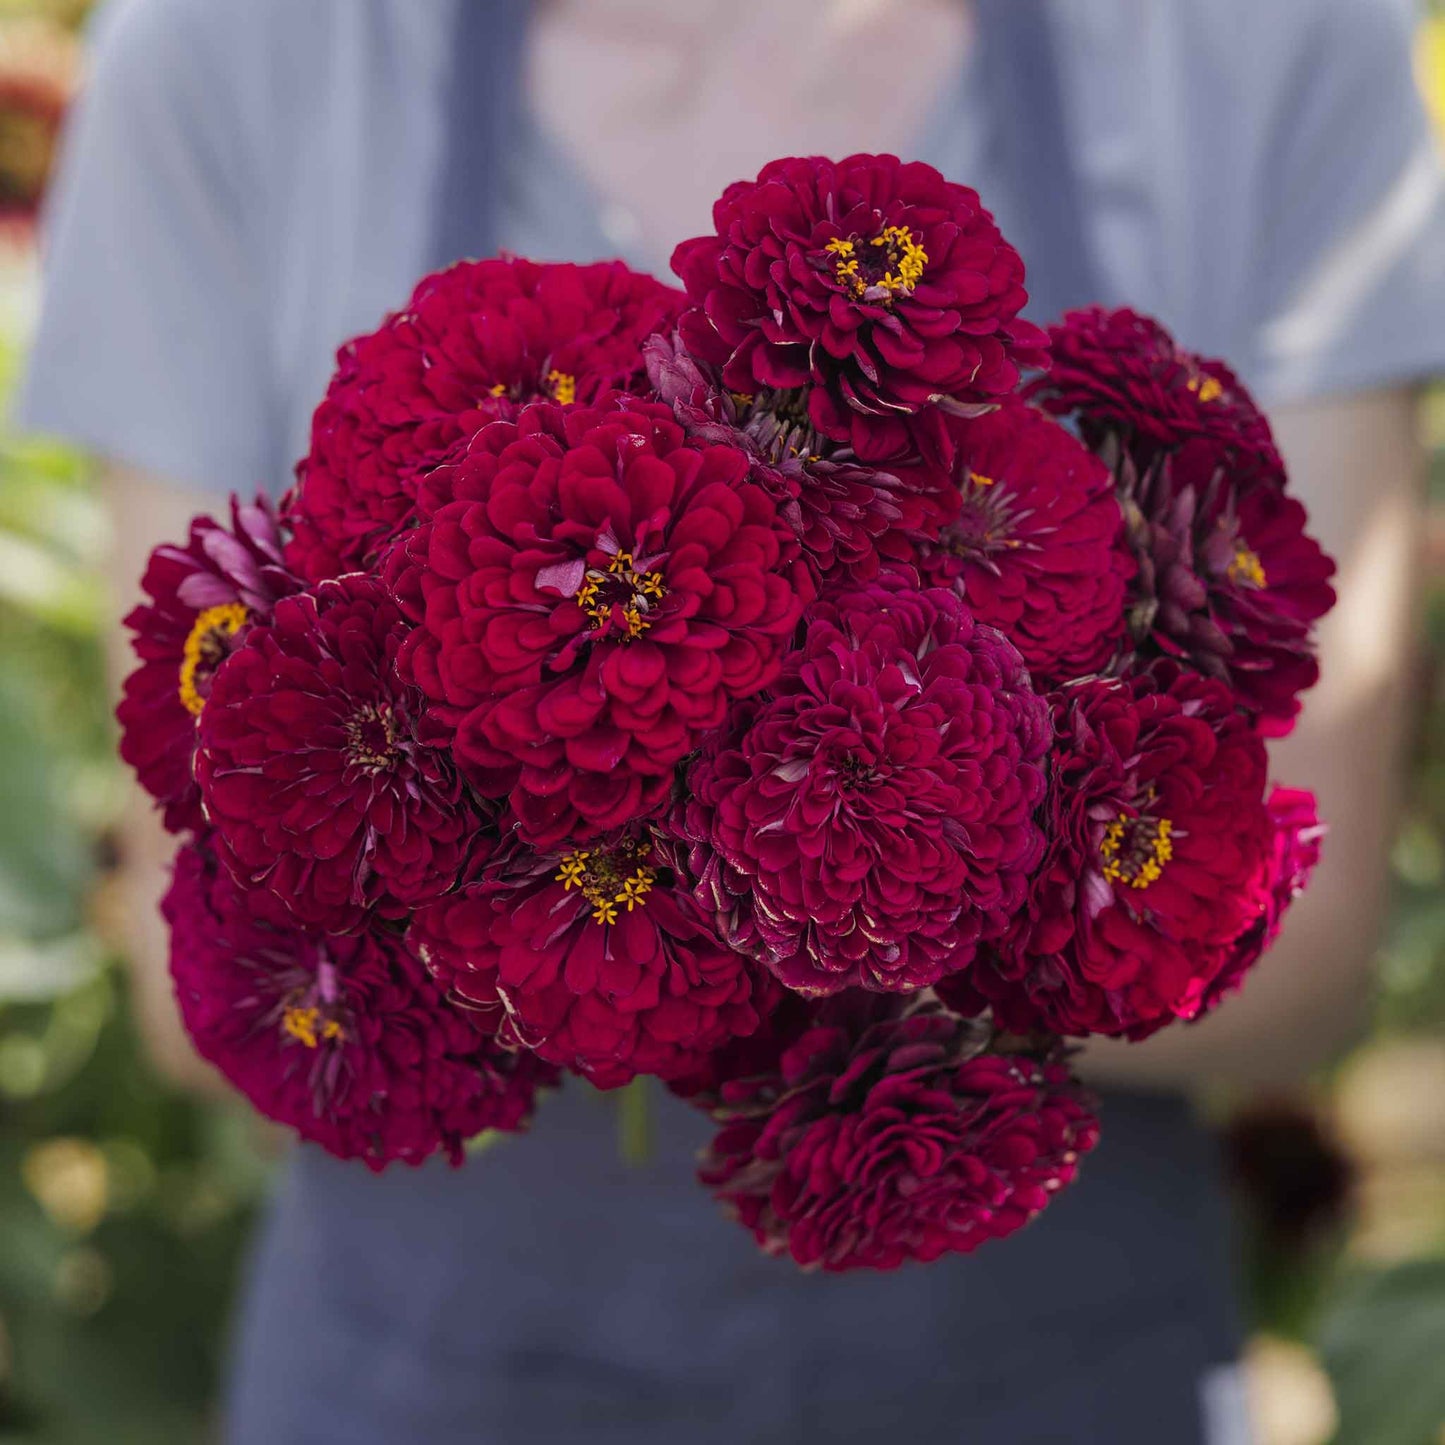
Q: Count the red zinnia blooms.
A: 14